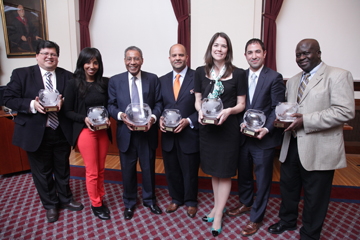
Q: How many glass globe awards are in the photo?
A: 7